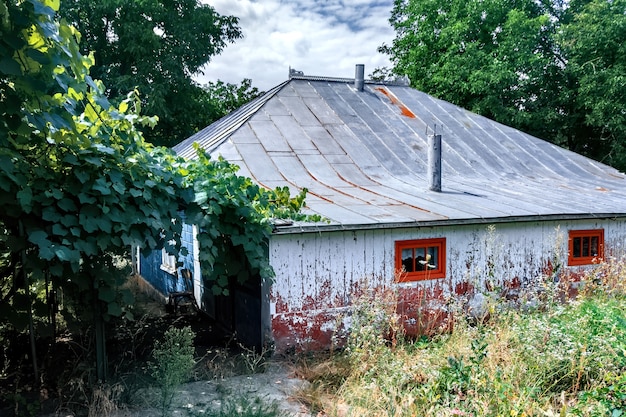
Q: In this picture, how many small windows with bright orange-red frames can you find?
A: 2